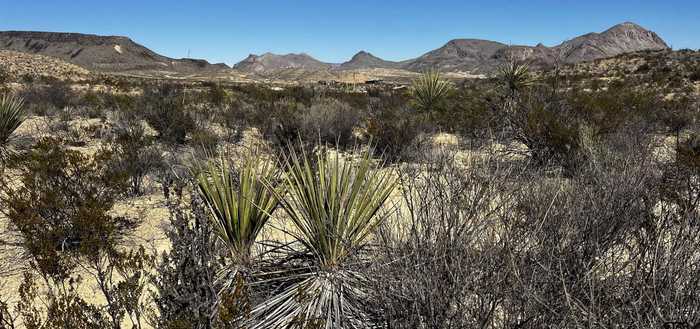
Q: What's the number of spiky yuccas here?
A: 5